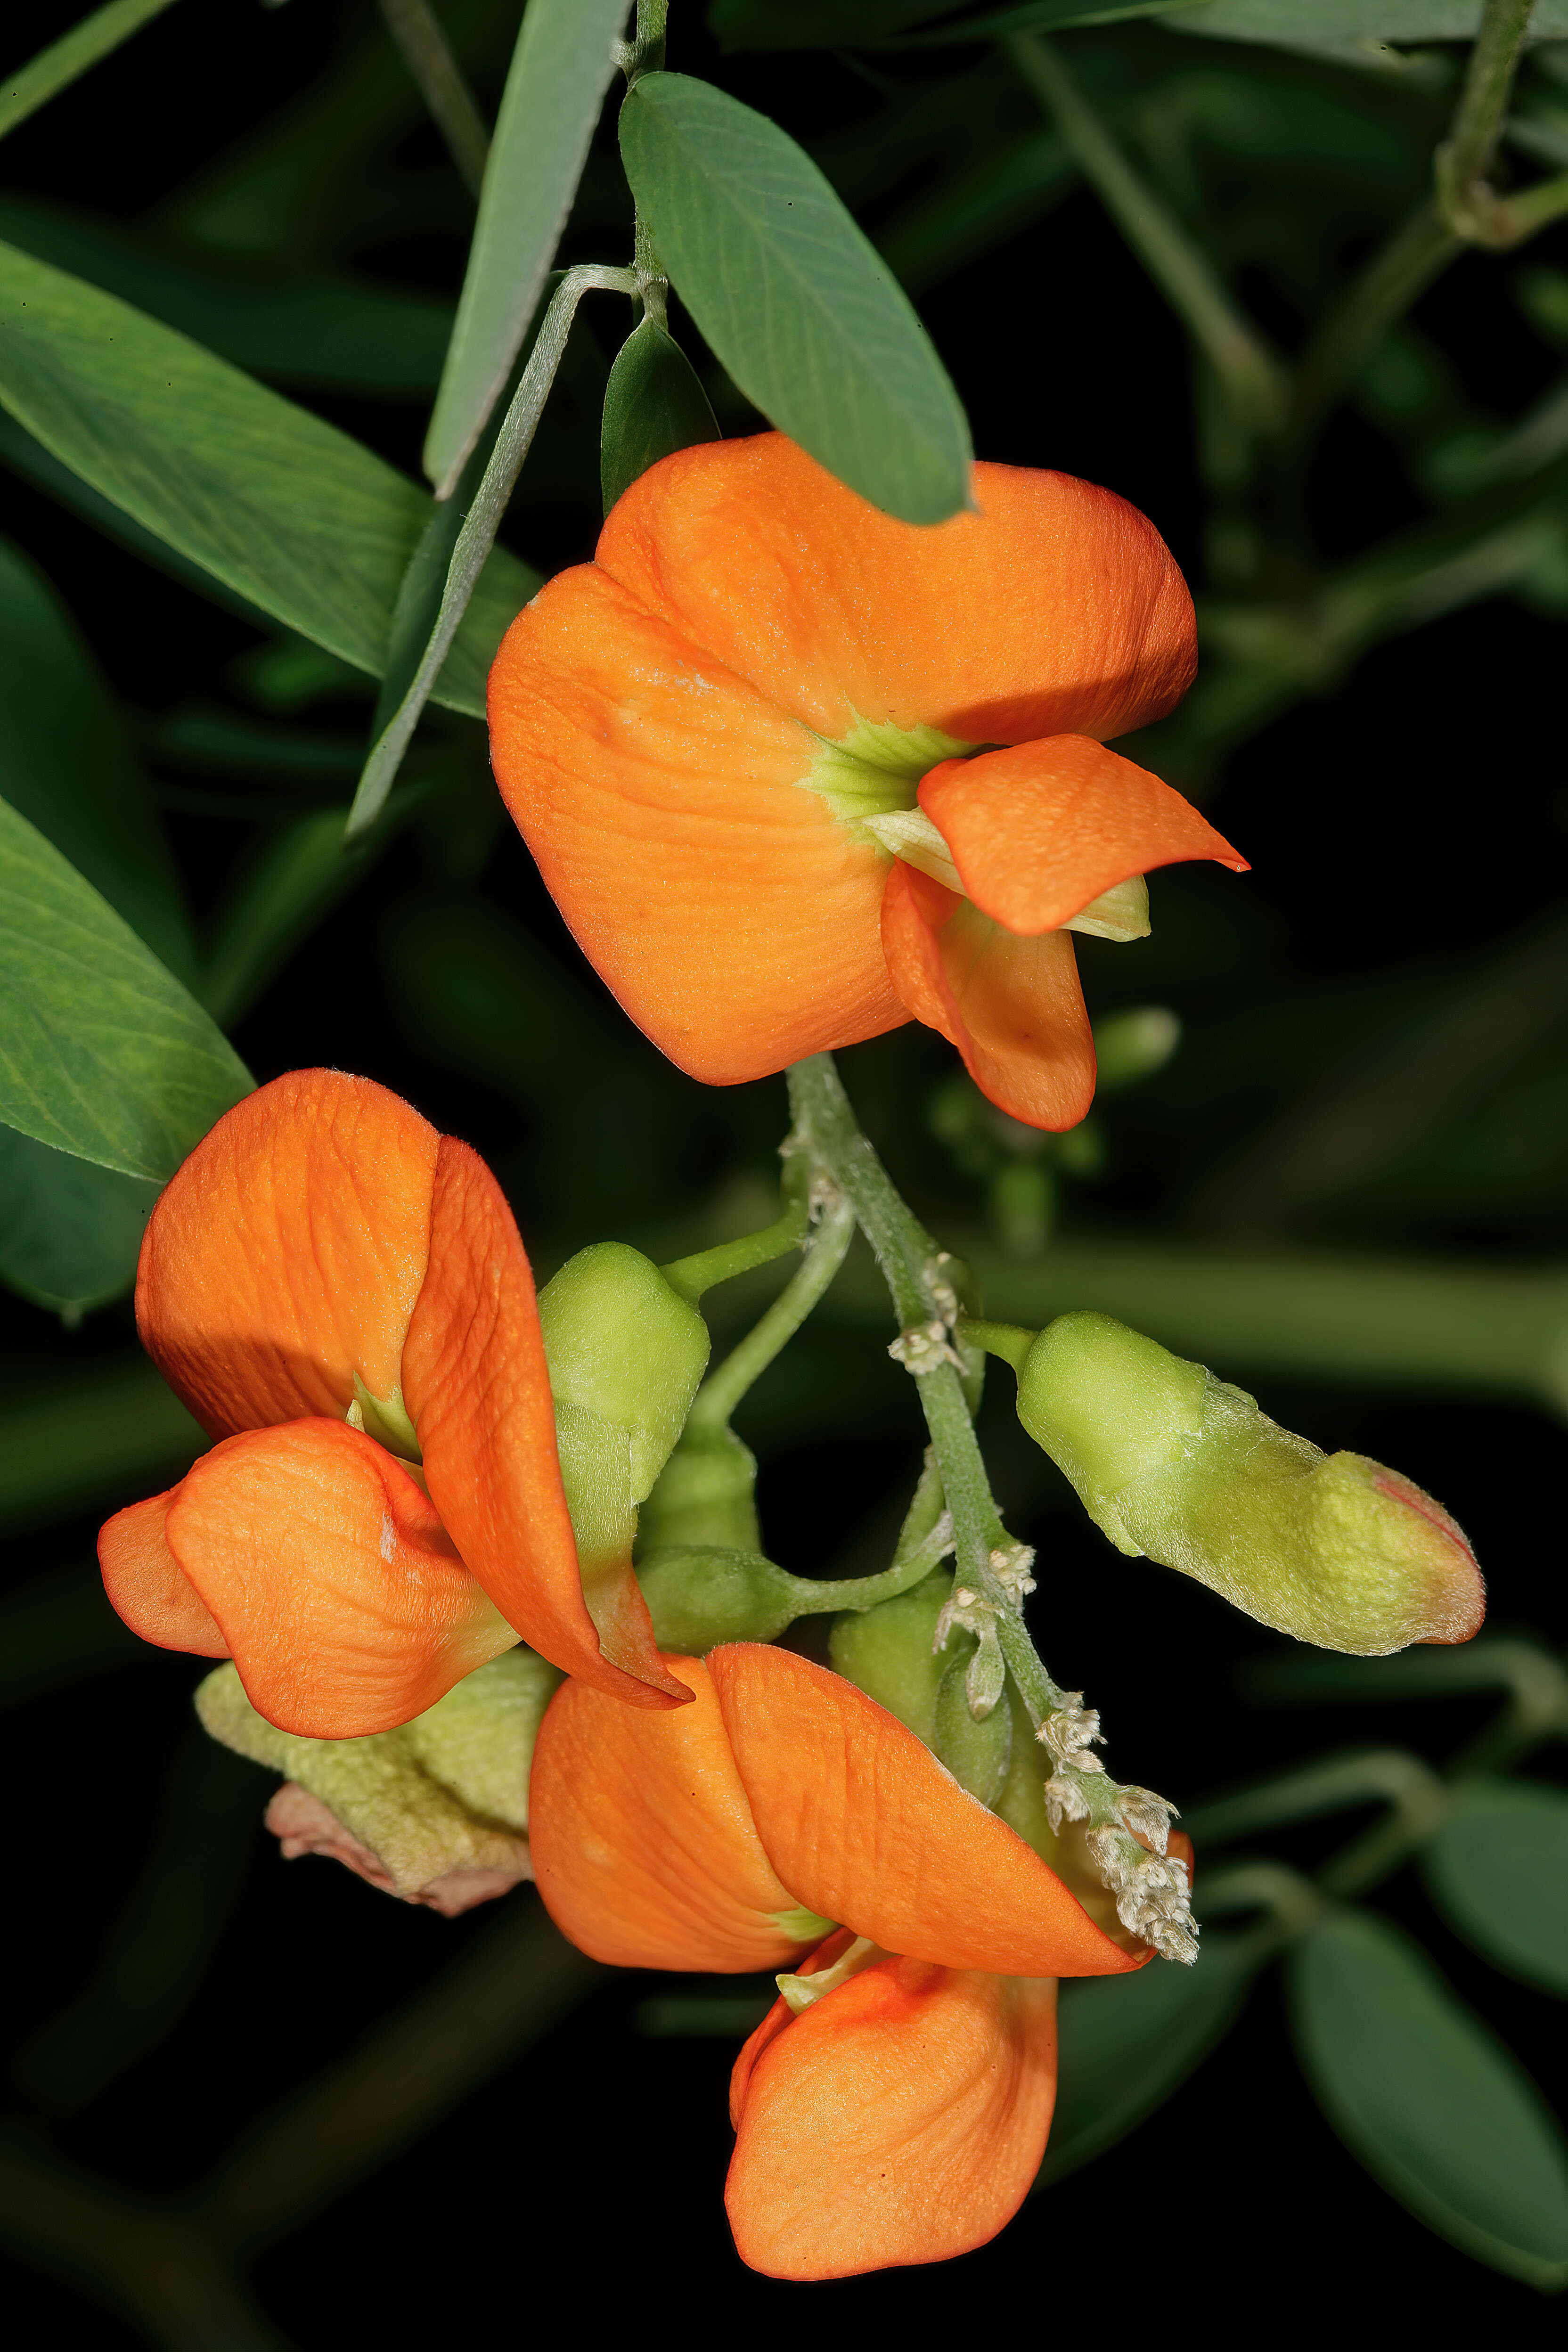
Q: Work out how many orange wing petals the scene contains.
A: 6